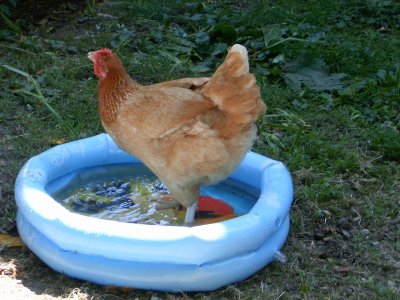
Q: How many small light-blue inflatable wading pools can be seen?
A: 1